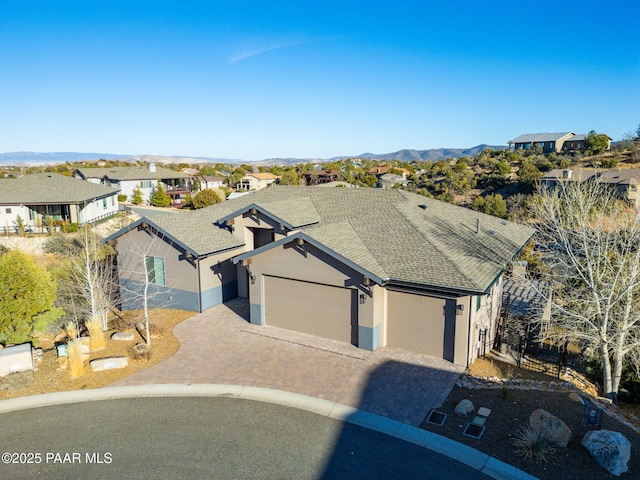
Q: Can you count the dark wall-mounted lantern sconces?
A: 3